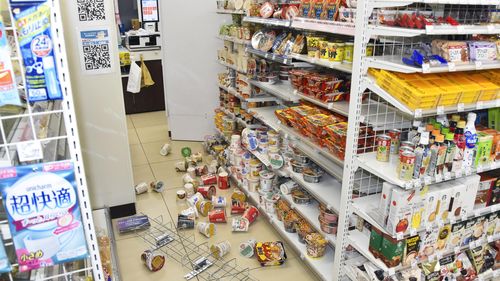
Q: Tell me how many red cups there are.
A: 6